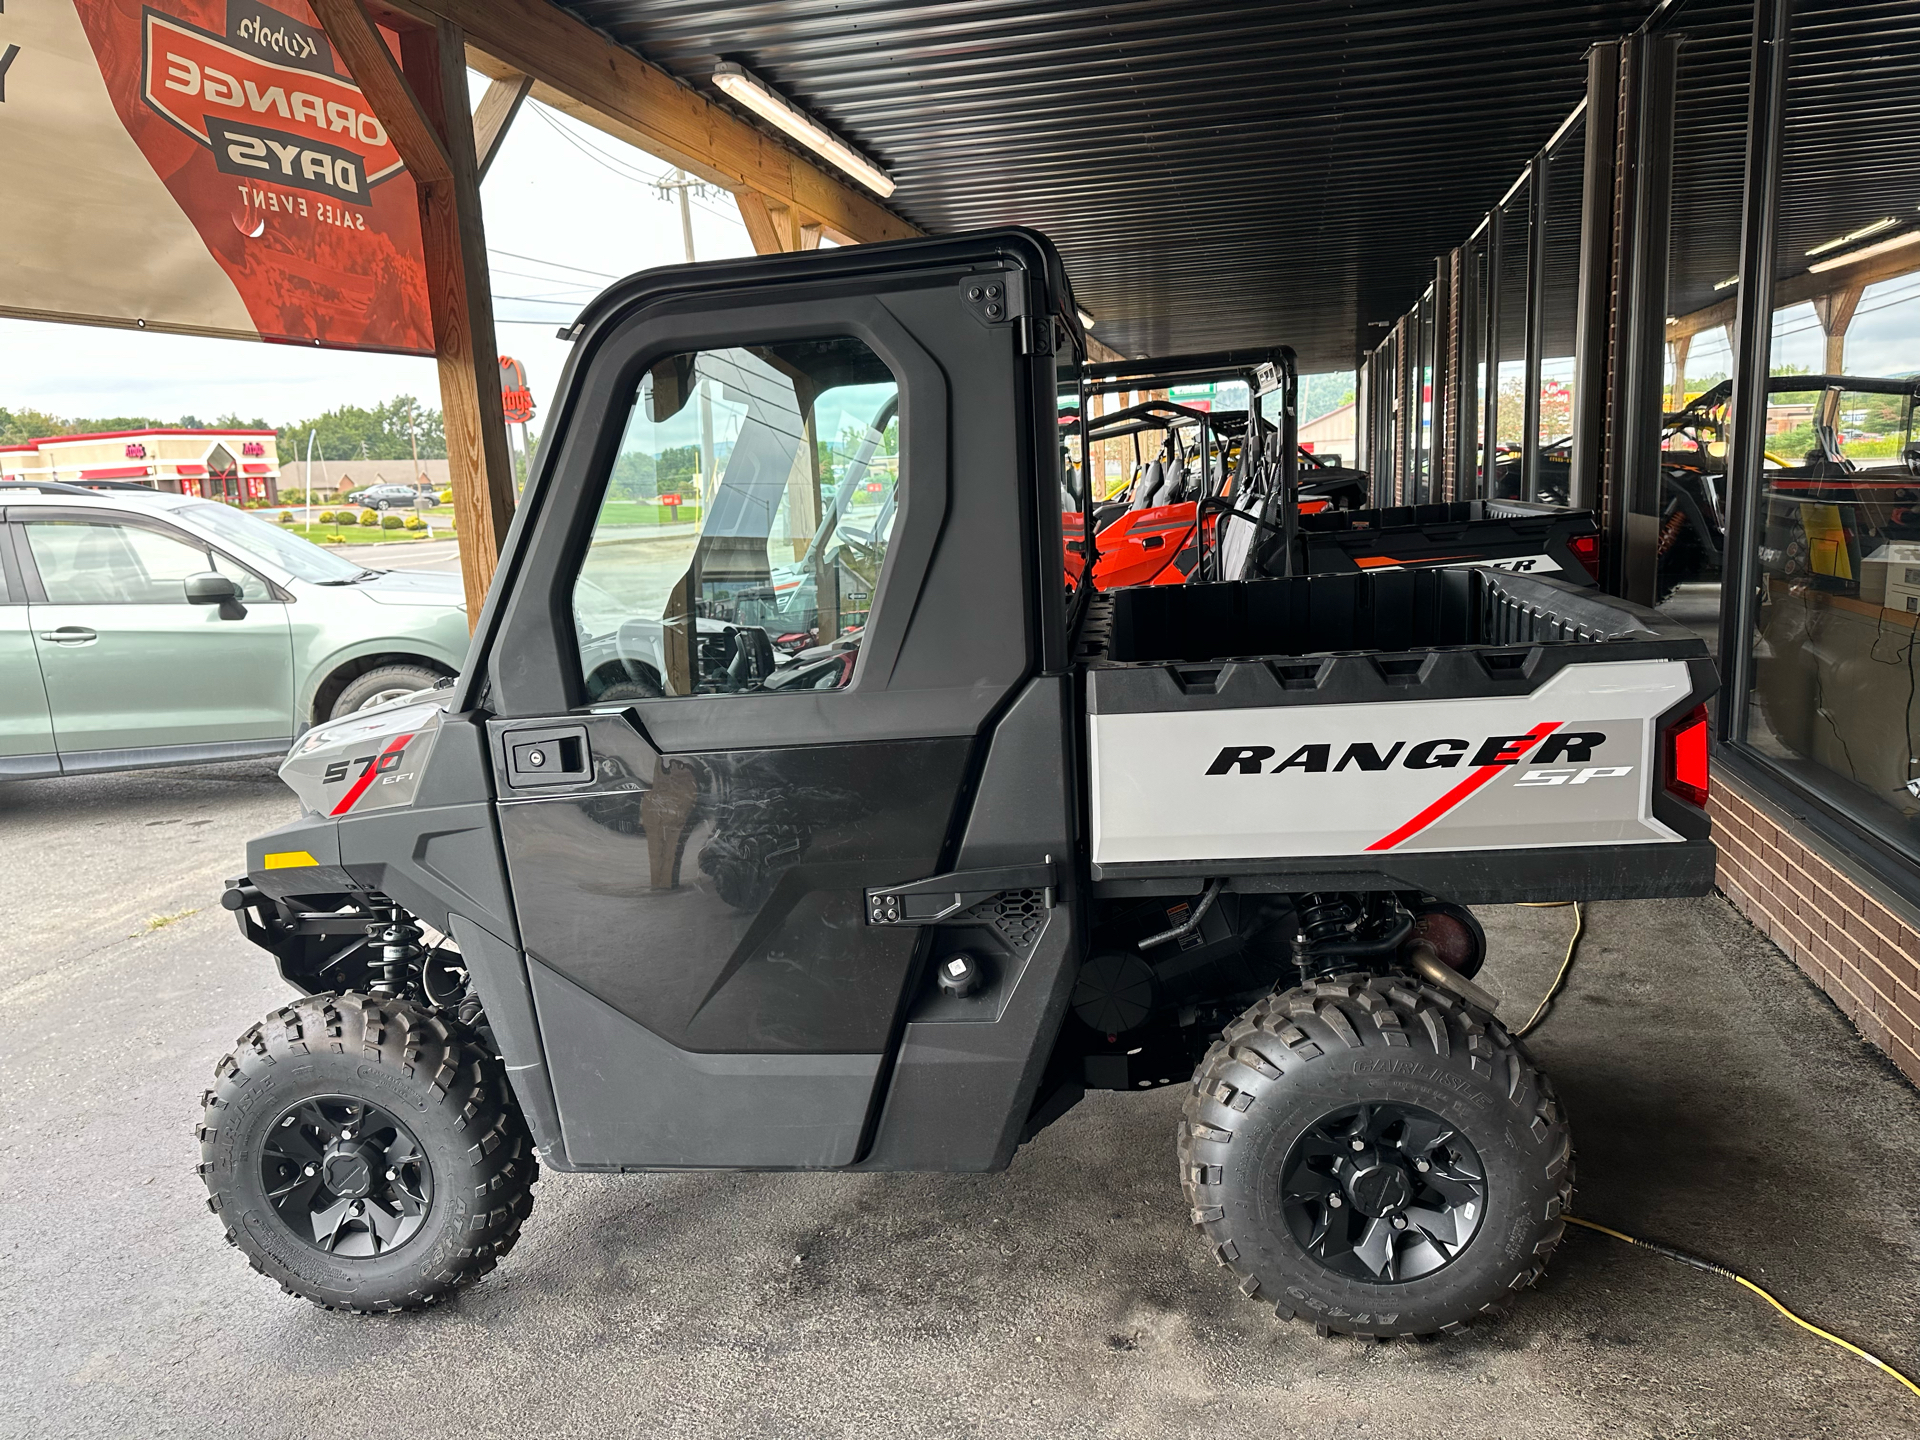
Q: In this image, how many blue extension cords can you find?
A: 0